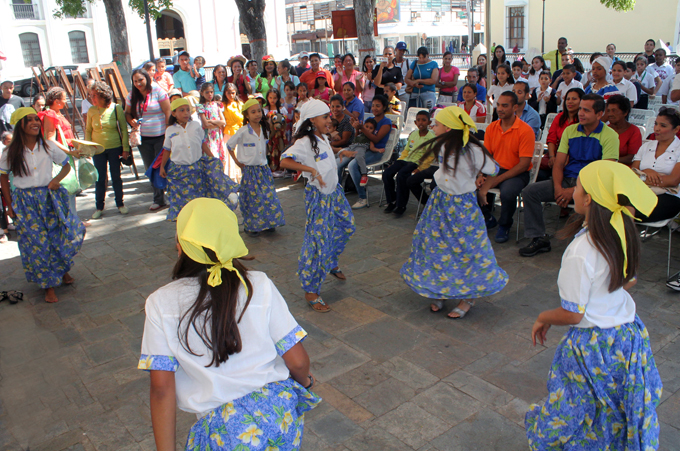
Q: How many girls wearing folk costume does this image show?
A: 7